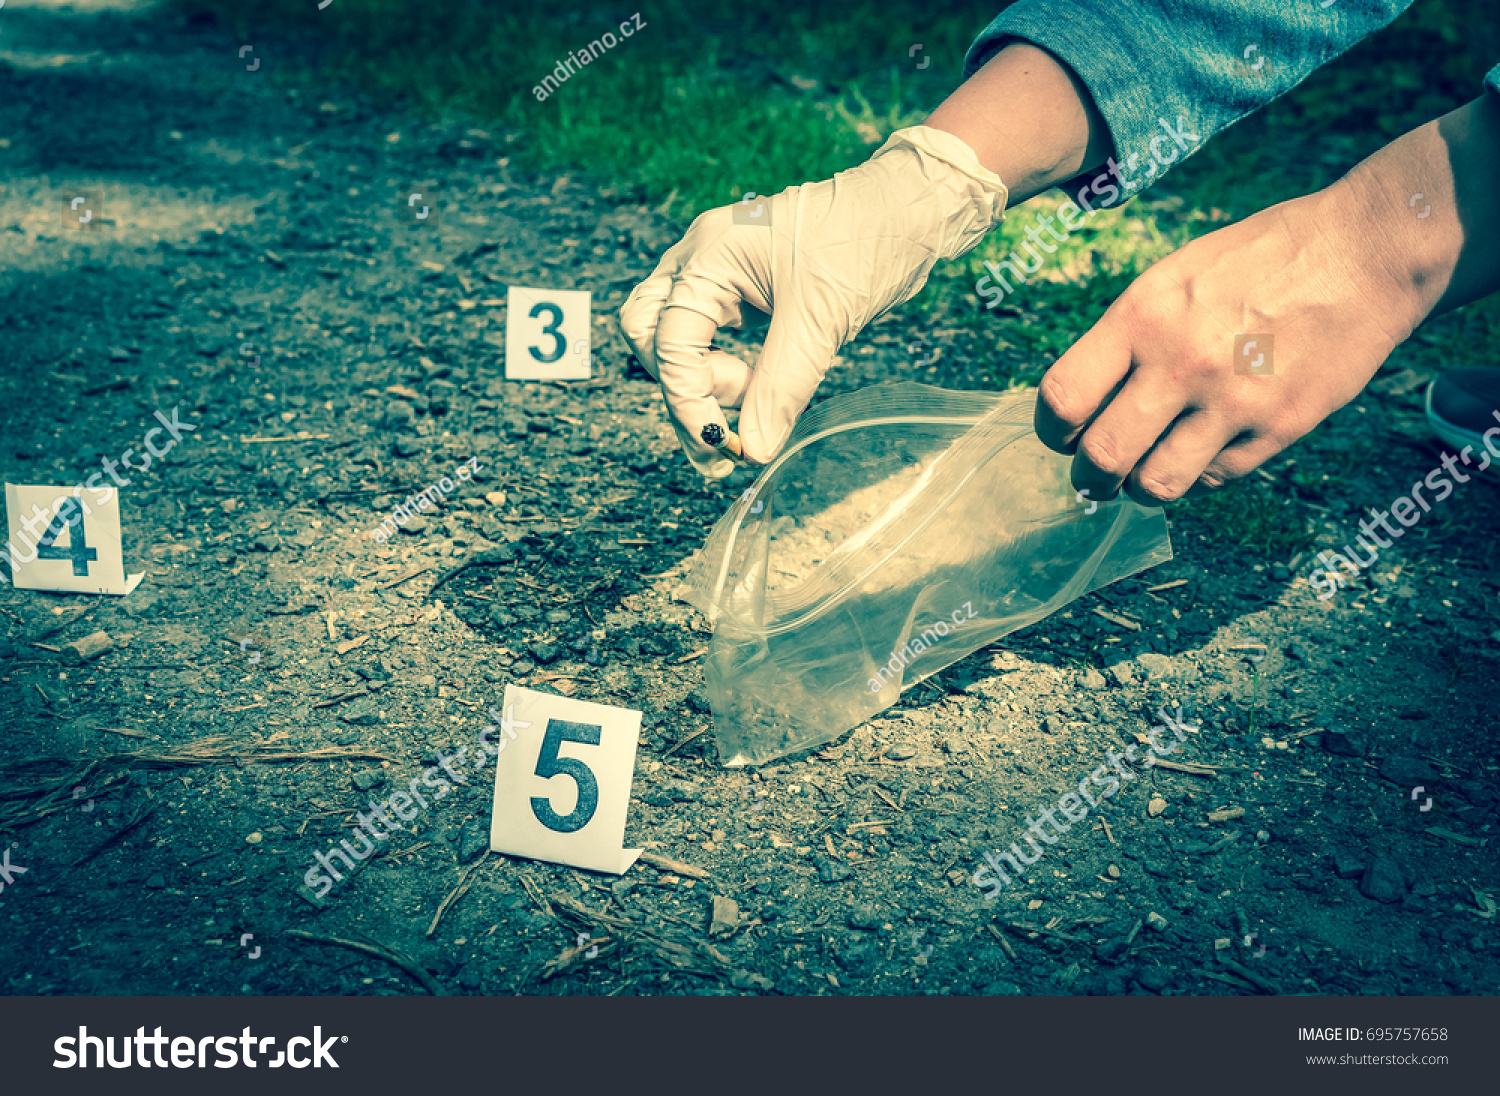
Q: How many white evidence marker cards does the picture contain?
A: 3